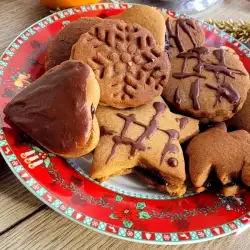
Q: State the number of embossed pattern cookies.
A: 1